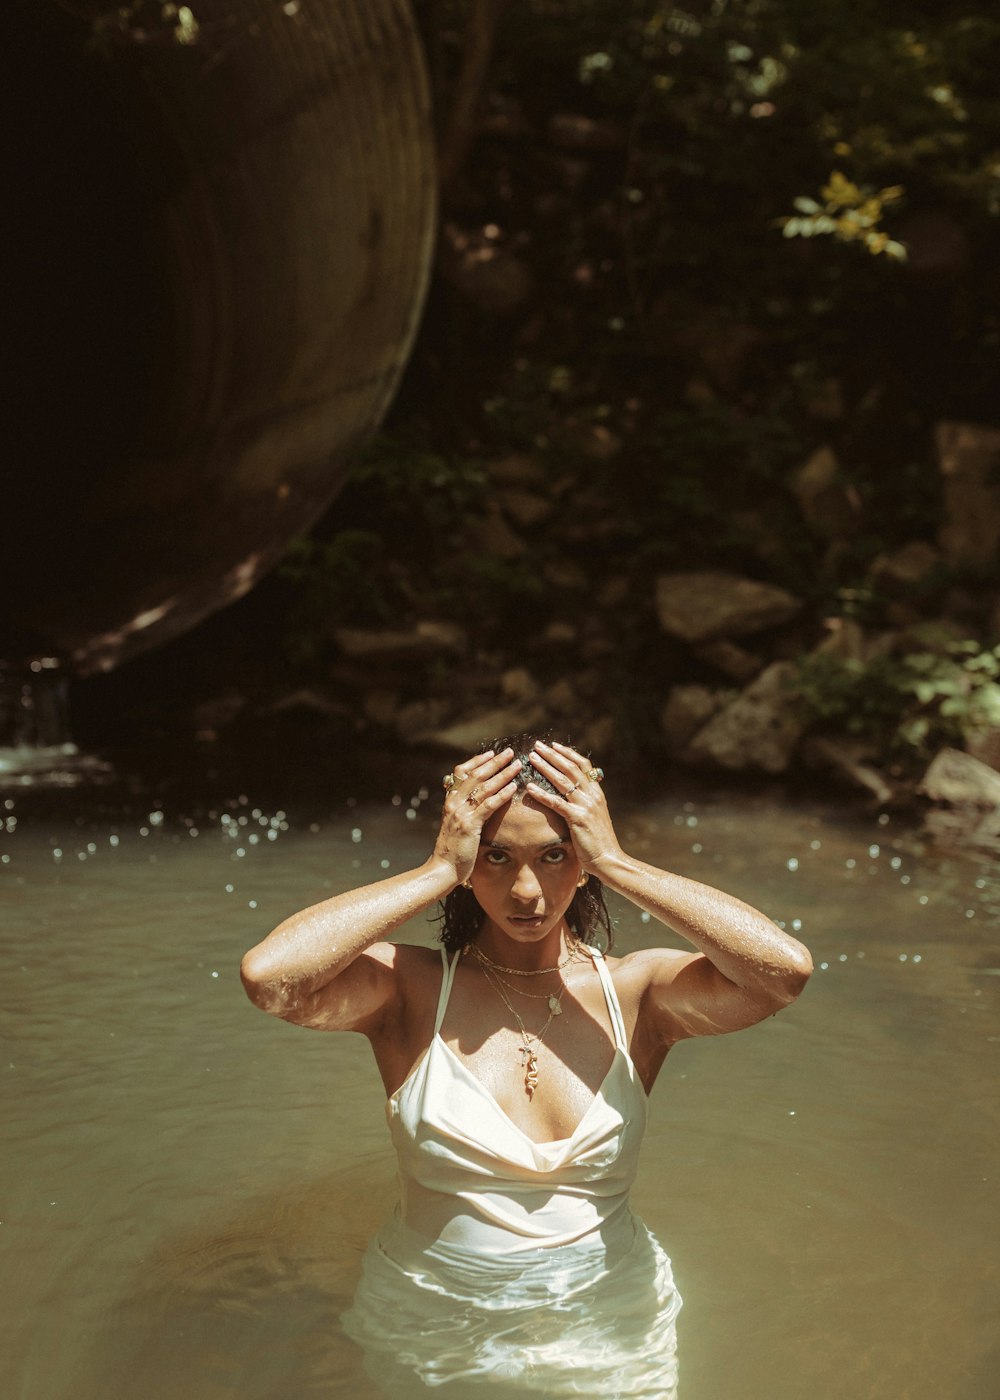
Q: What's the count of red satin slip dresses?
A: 0